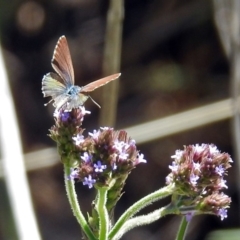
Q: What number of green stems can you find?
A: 5